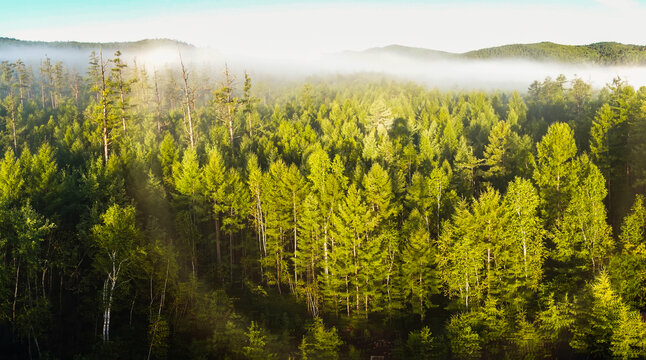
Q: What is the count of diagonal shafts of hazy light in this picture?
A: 1